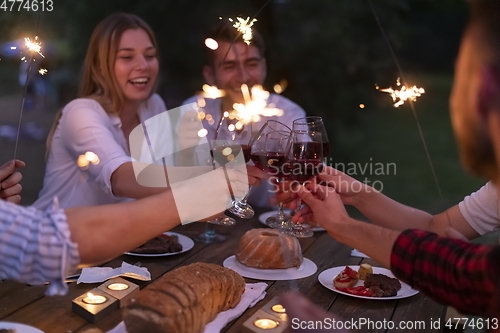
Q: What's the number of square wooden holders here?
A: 4